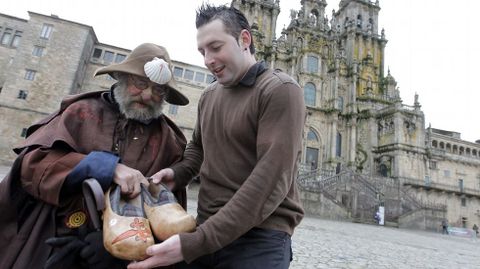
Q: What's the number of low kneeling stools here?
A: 0